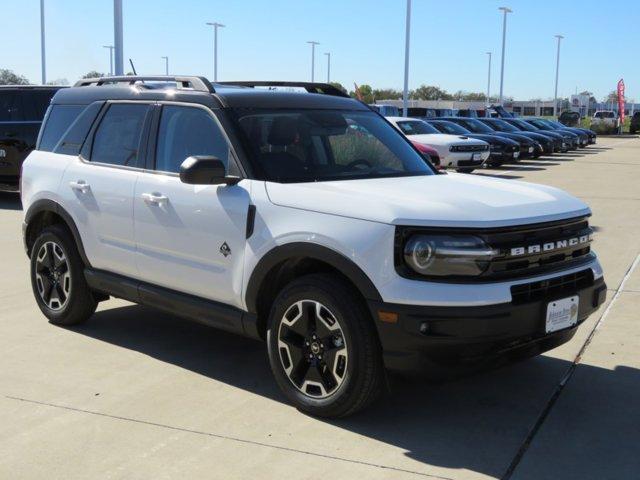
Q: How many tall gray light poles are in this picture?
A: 11